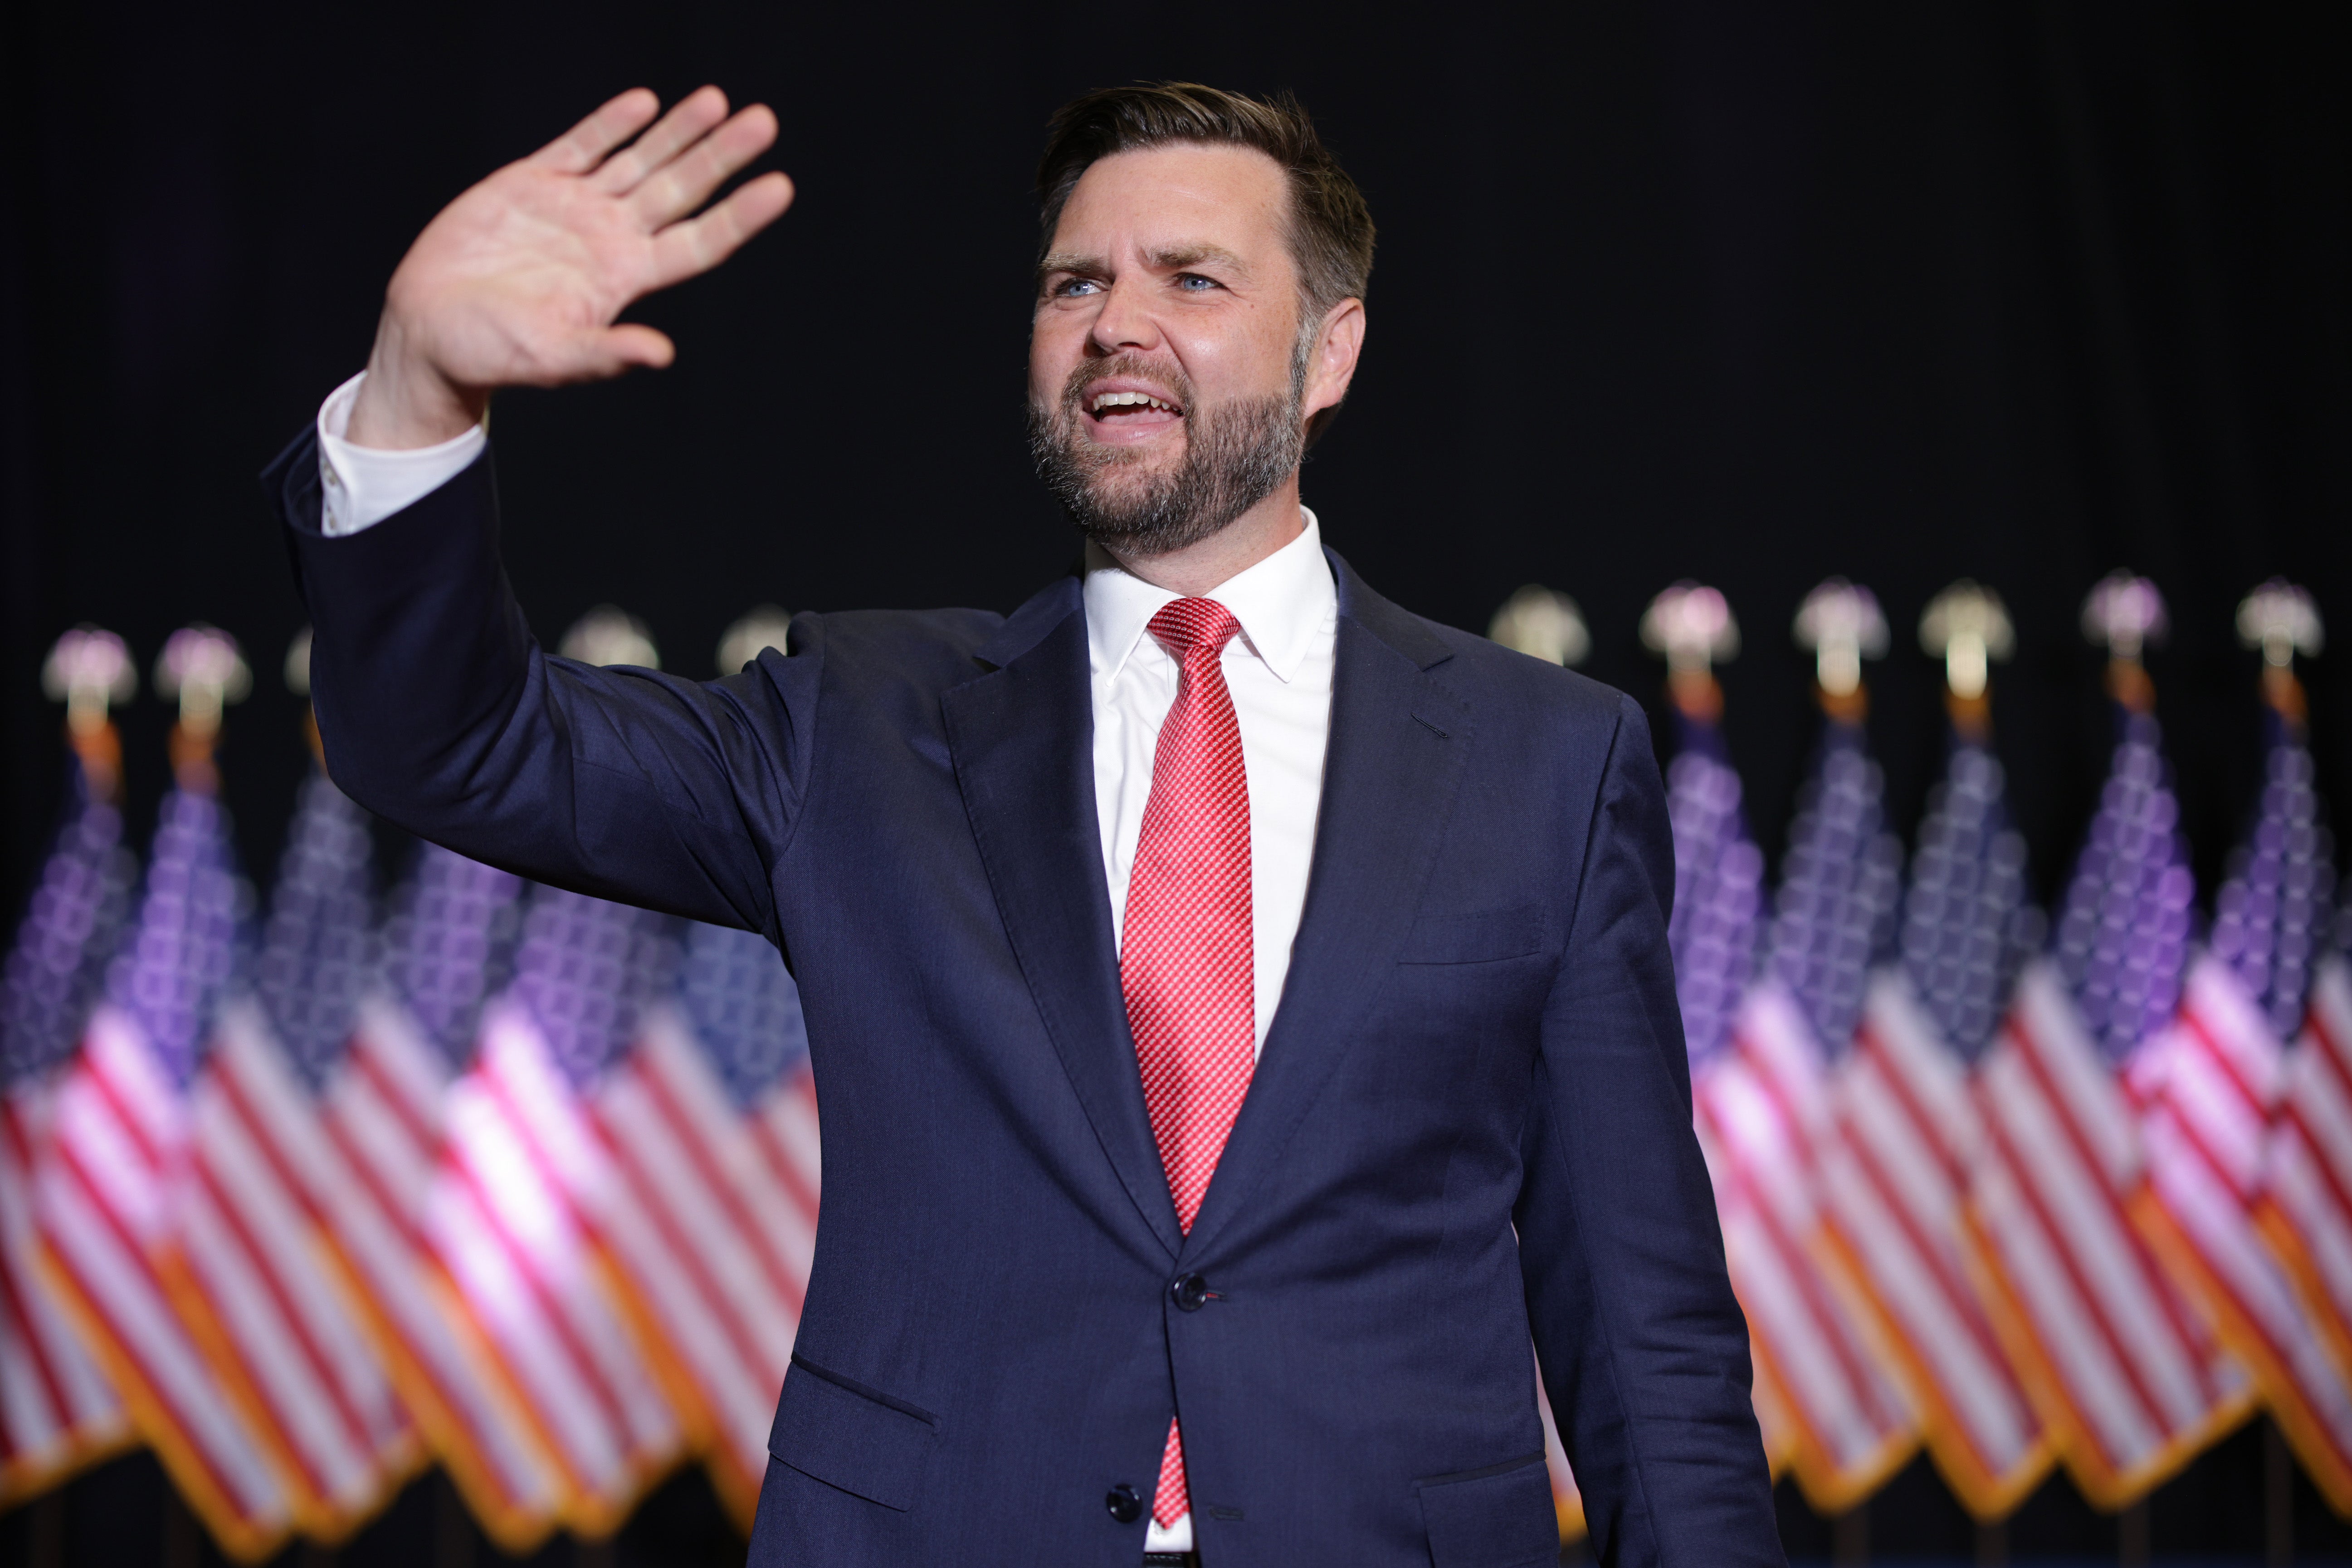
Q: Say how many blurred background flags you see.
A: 12